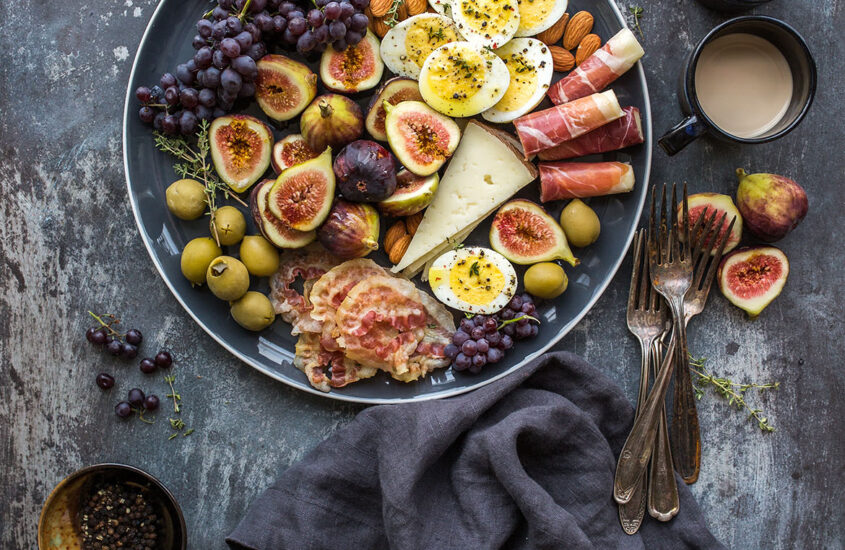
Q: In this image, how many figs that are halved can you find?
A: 12